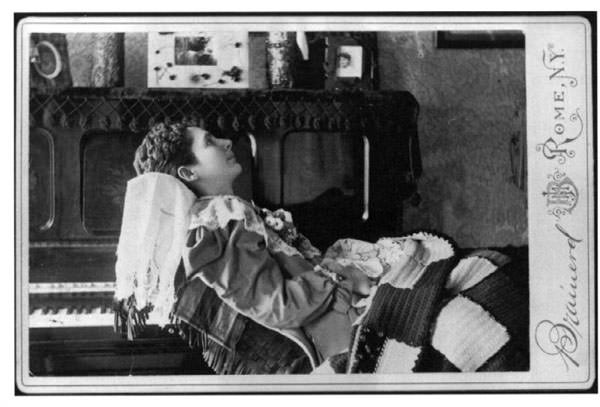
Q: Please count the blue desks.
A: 0